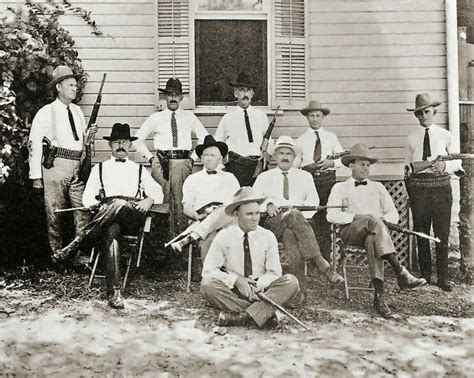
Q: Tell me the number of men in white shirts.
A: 10